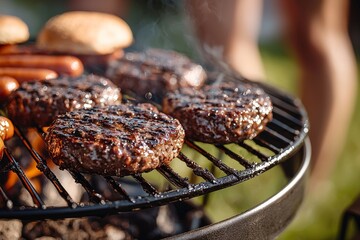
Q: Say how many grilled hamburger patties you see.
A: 4